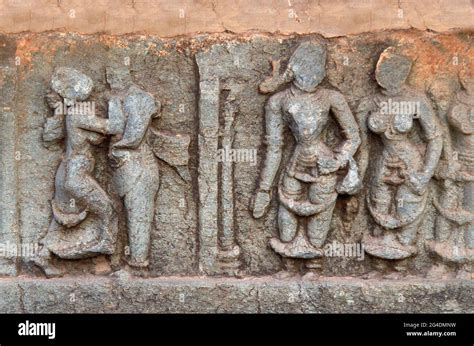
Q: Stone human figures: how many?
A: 5